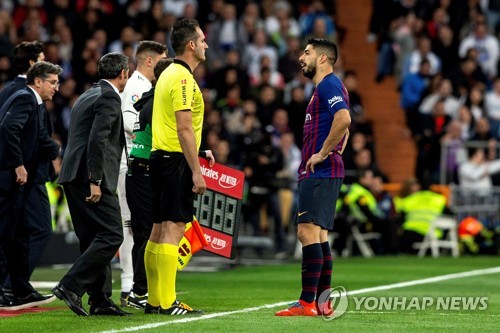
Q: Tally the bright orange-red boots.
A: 2